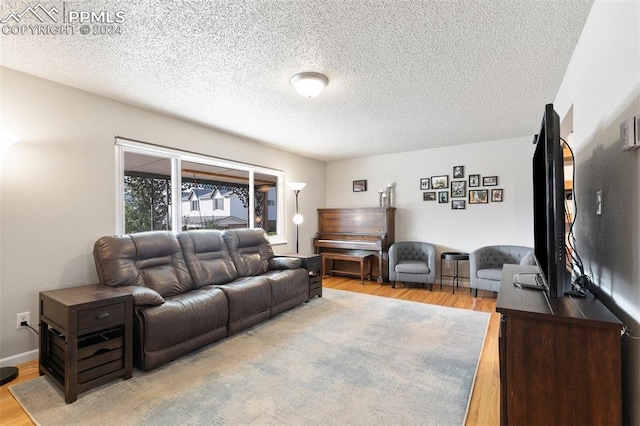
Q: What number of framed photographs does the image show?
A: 12